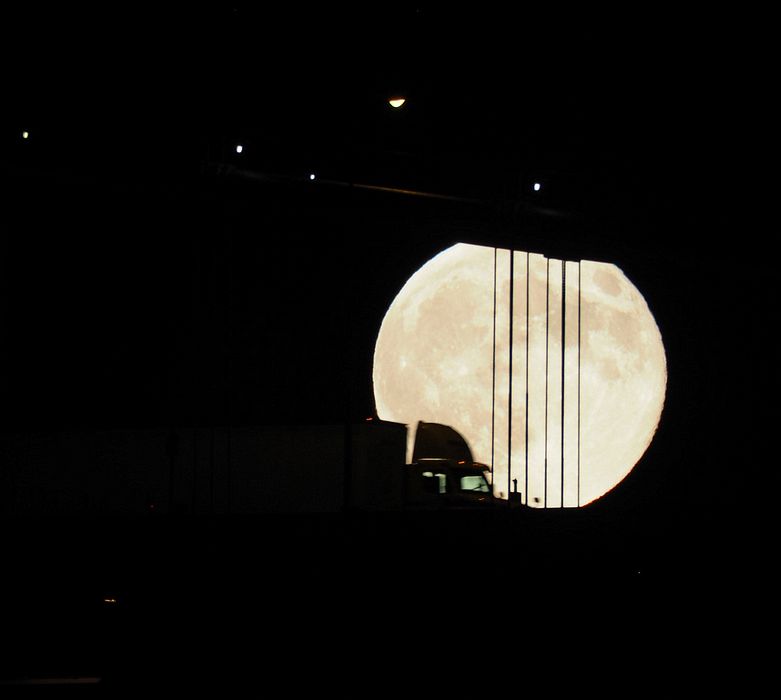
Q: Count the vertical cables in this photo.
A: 6